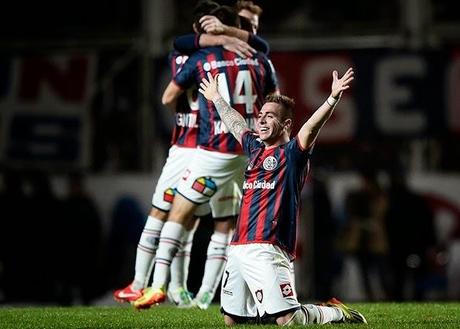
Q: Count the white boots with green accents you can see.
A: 2